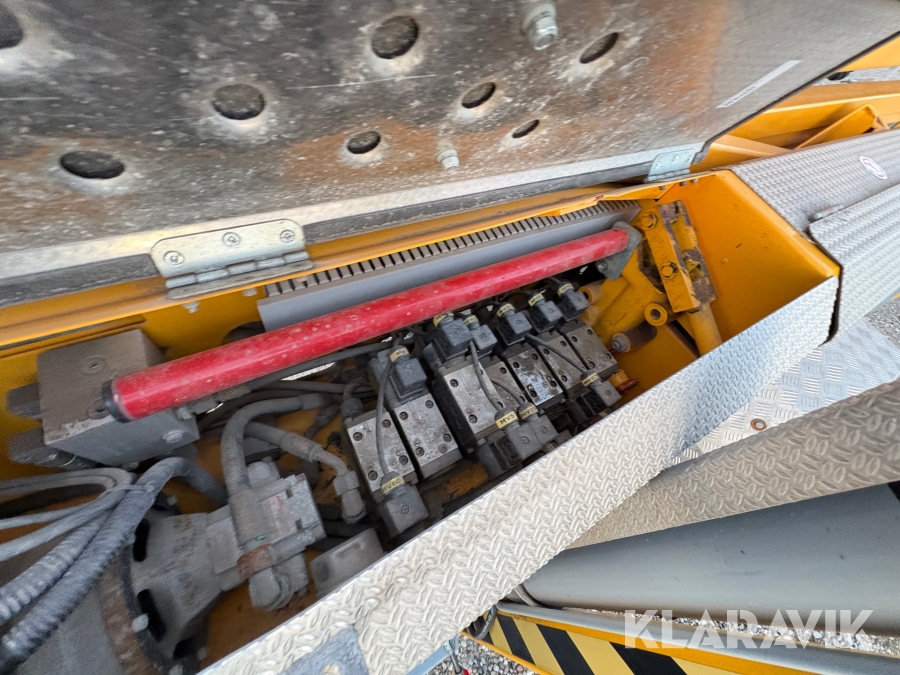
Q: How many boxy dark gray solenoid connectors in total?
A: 10